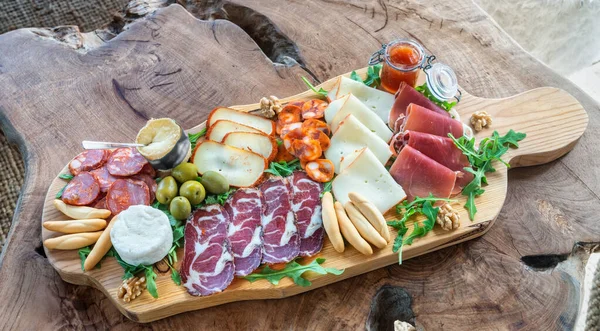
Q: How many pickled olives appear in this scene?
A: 5